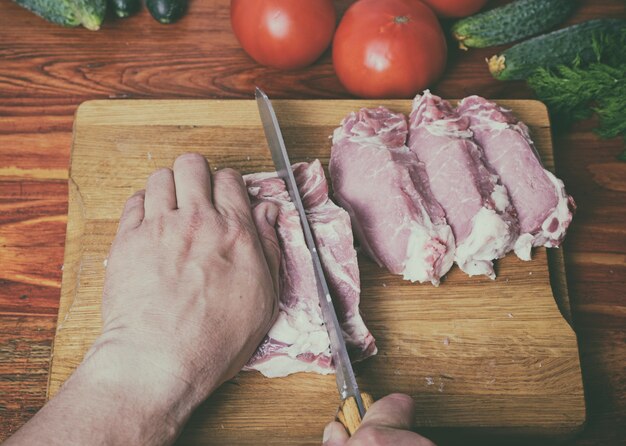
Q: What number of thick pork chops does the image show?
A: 3